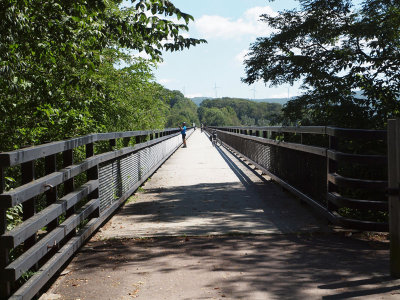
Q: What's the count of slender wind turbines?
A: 4